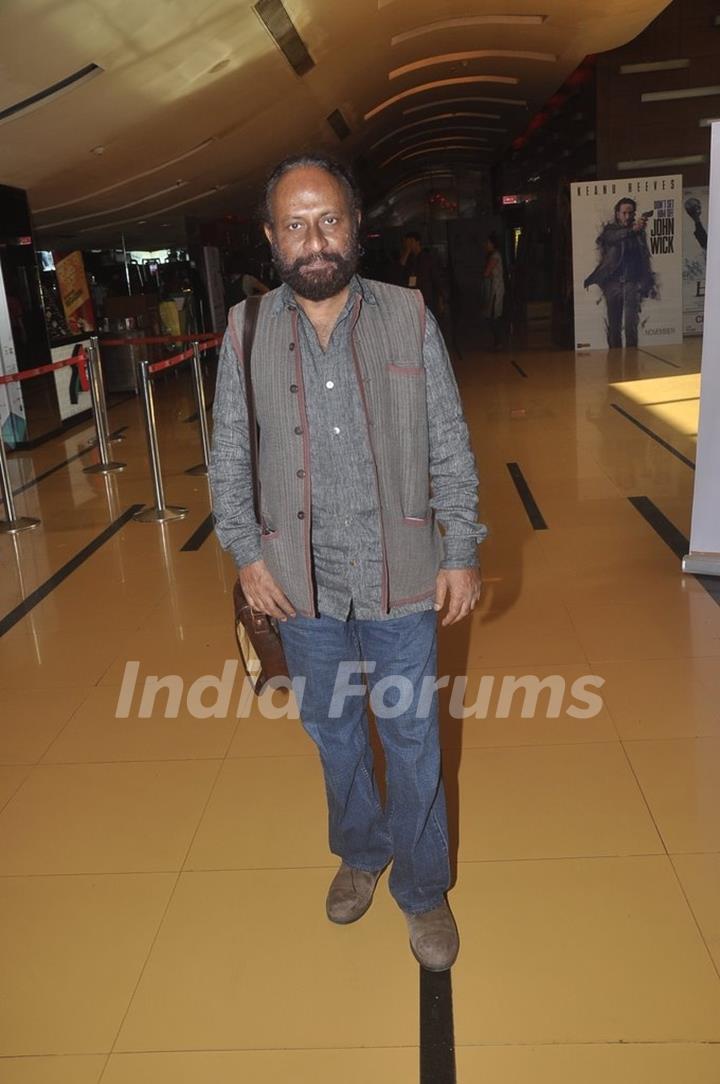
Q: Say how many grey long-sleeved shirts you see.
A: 1